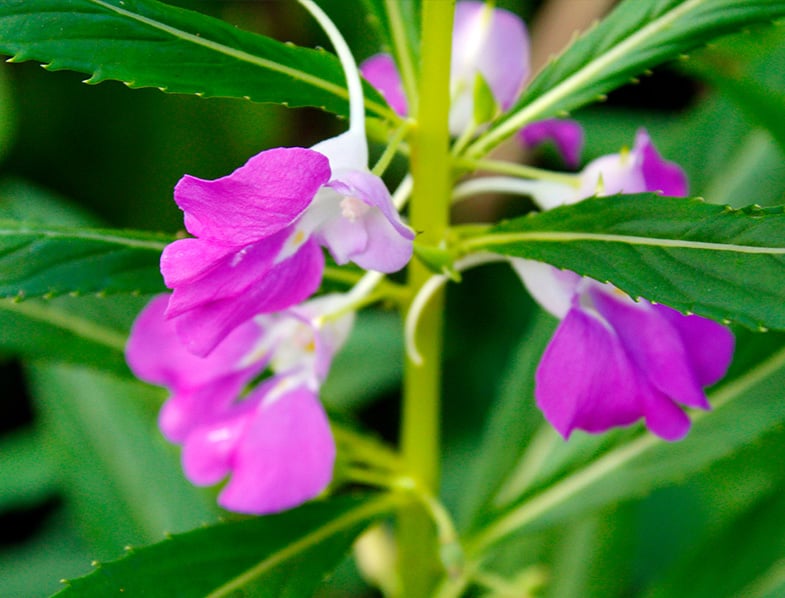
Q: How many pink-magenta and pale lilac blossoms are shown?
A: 5